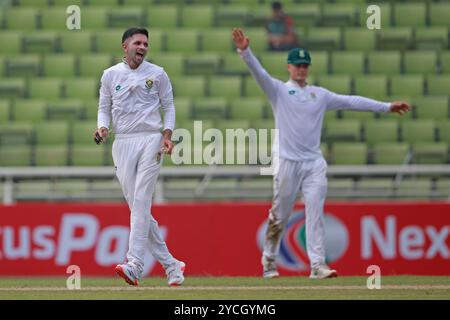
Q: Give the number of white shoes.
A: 4